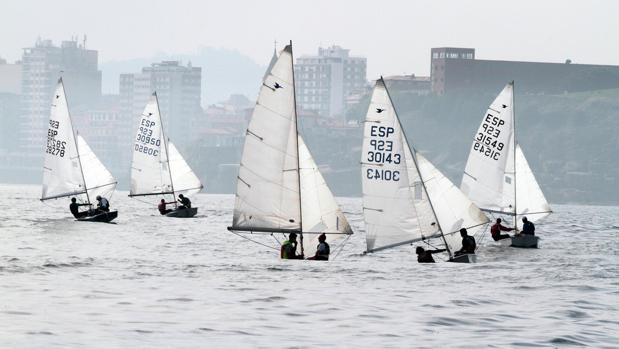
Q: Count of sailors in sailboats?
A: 10